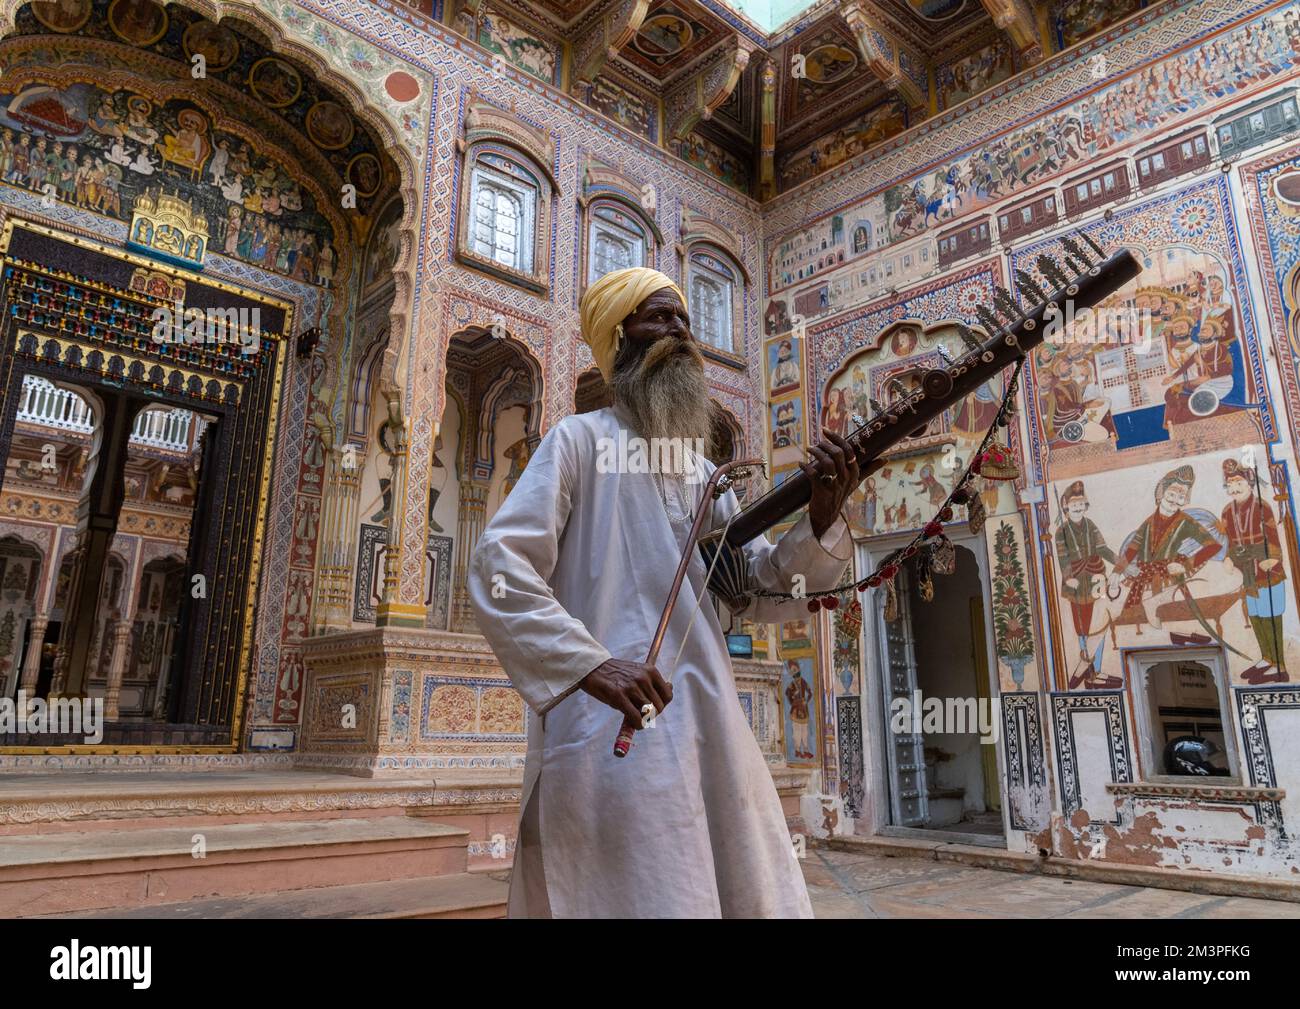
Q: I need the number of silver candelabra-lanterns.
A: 0